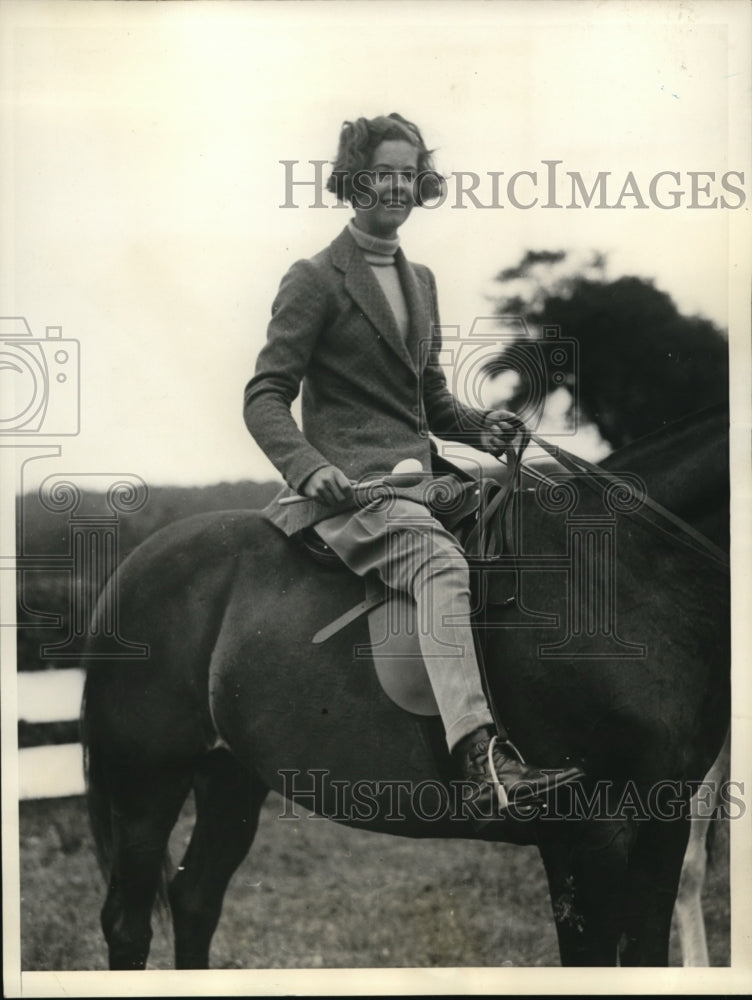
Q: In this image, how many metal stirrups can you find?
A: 1